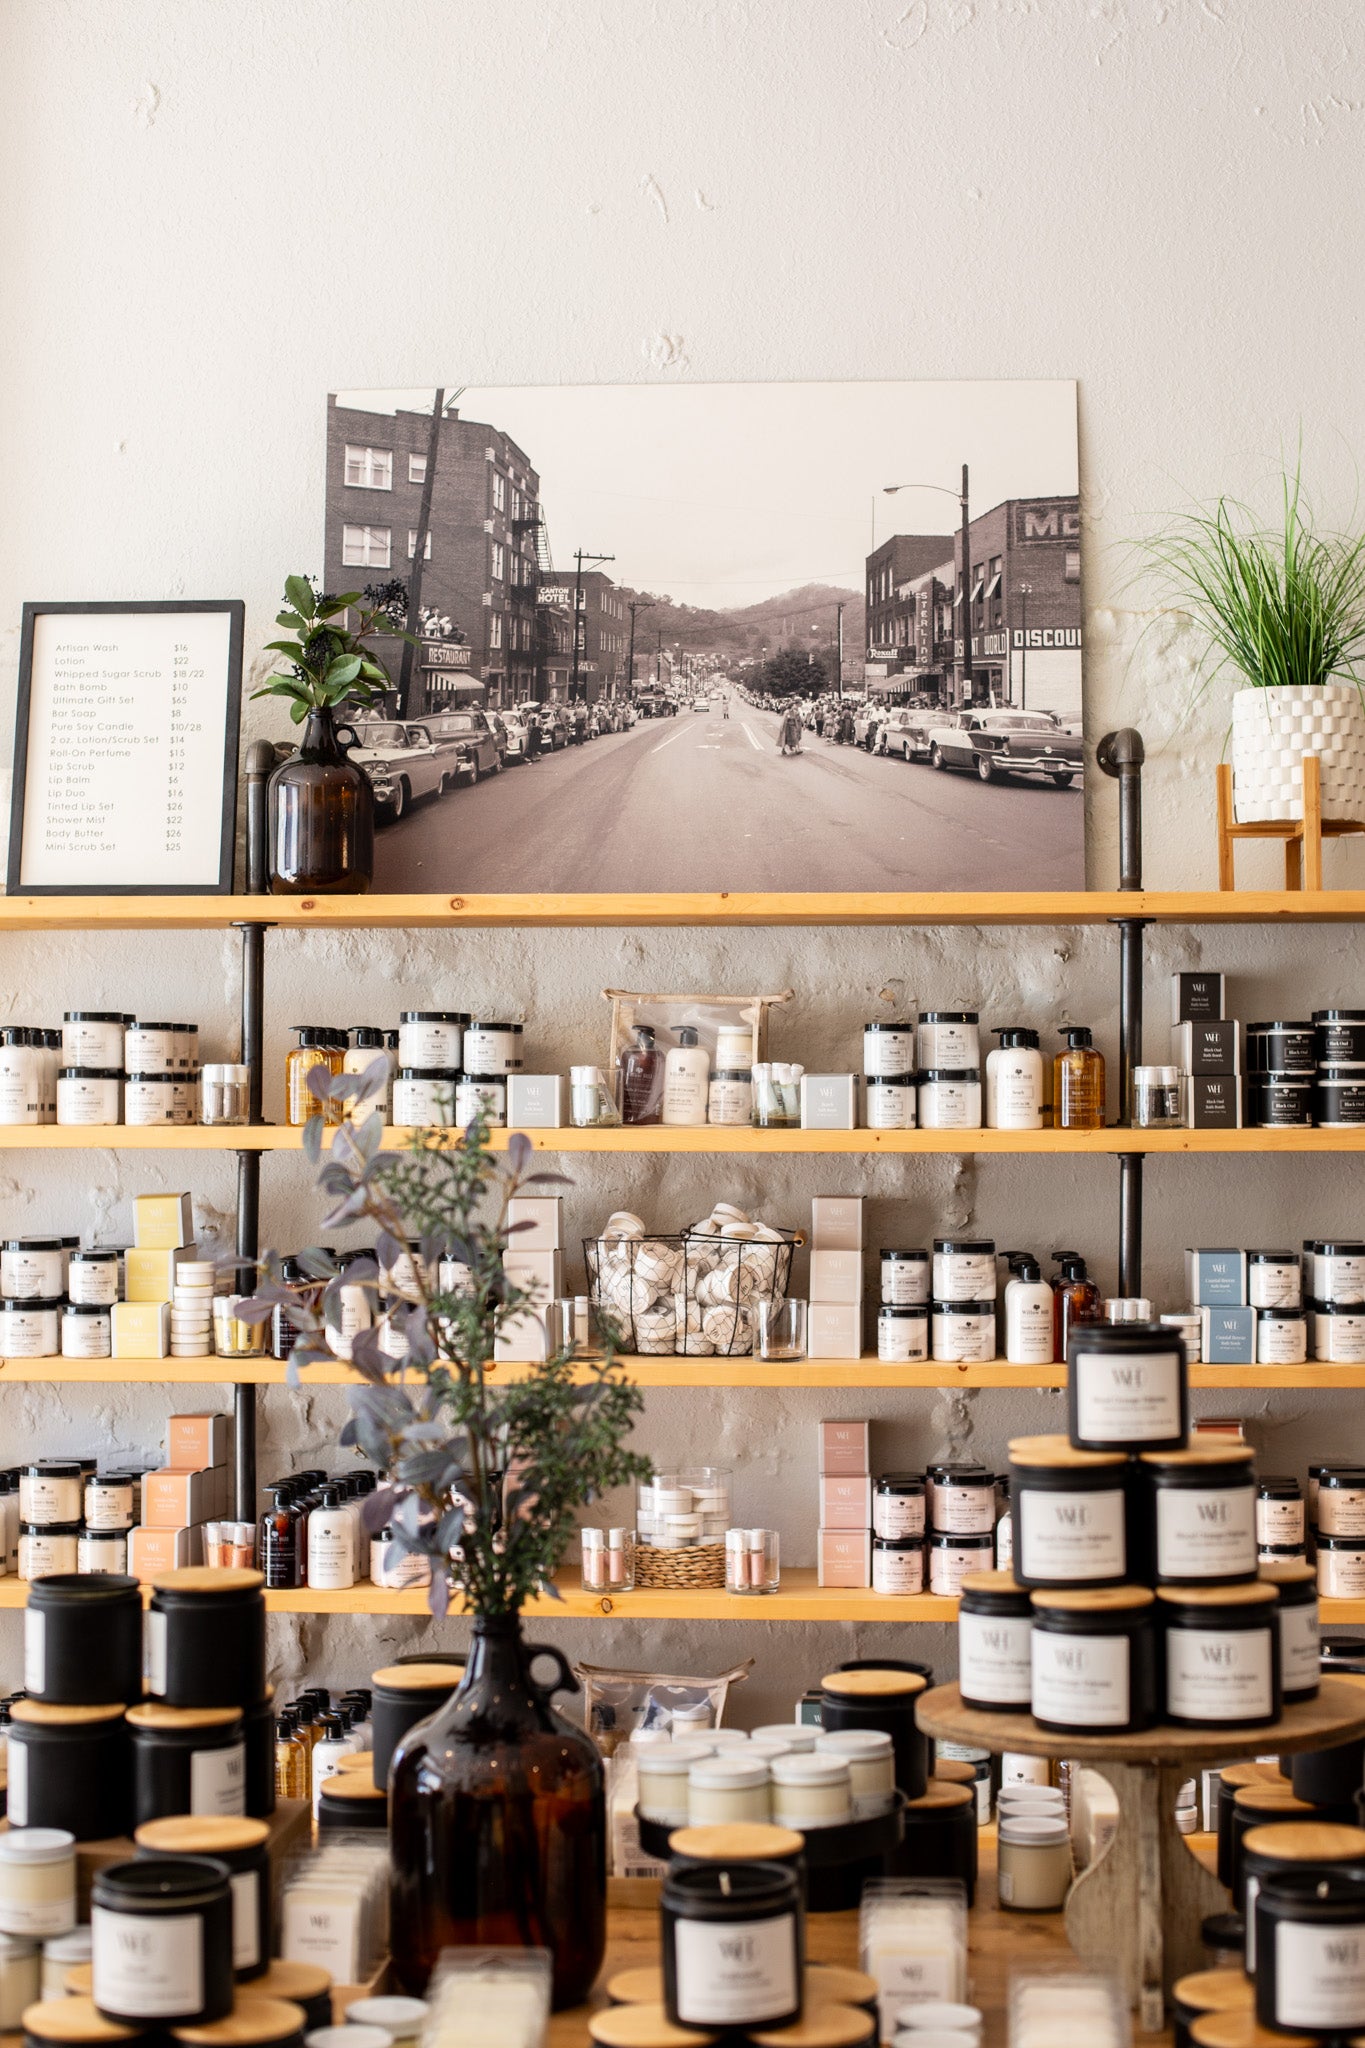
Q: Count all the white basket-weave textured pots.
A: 1